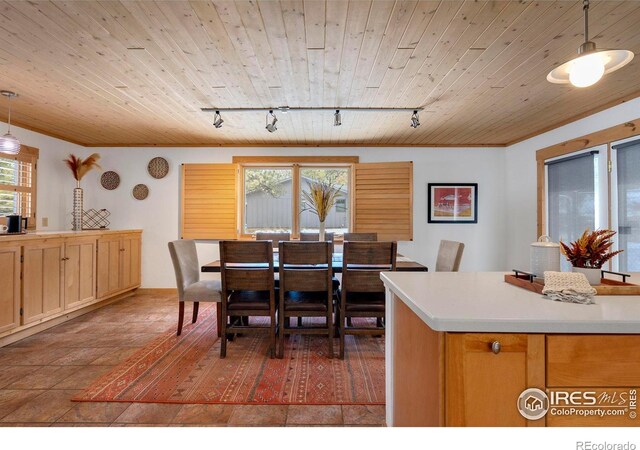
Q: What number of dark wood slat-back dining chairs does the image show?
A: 6